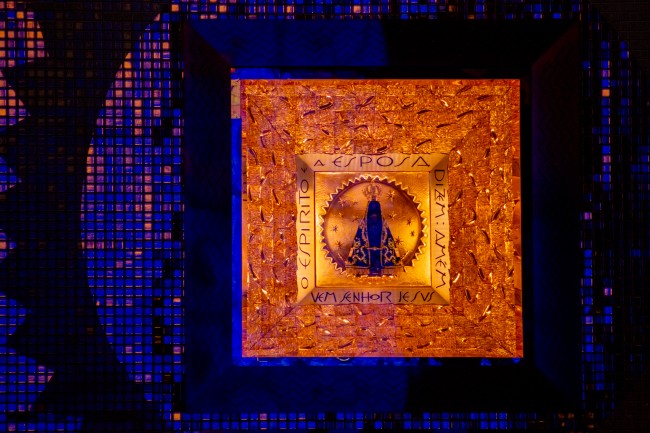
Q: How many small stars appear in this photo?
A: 11